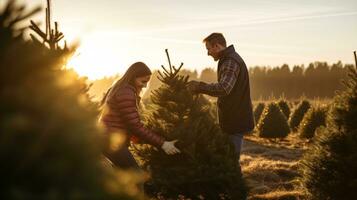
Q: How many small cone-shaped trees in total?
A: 5